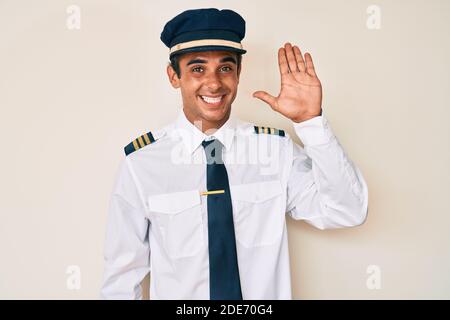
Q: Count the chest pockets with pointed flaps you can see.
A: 2